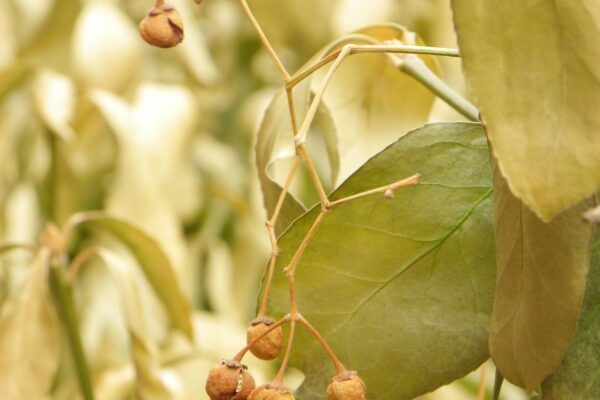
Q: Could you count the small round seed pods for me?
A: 5